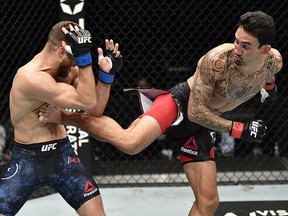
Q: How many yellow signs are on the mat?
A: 0